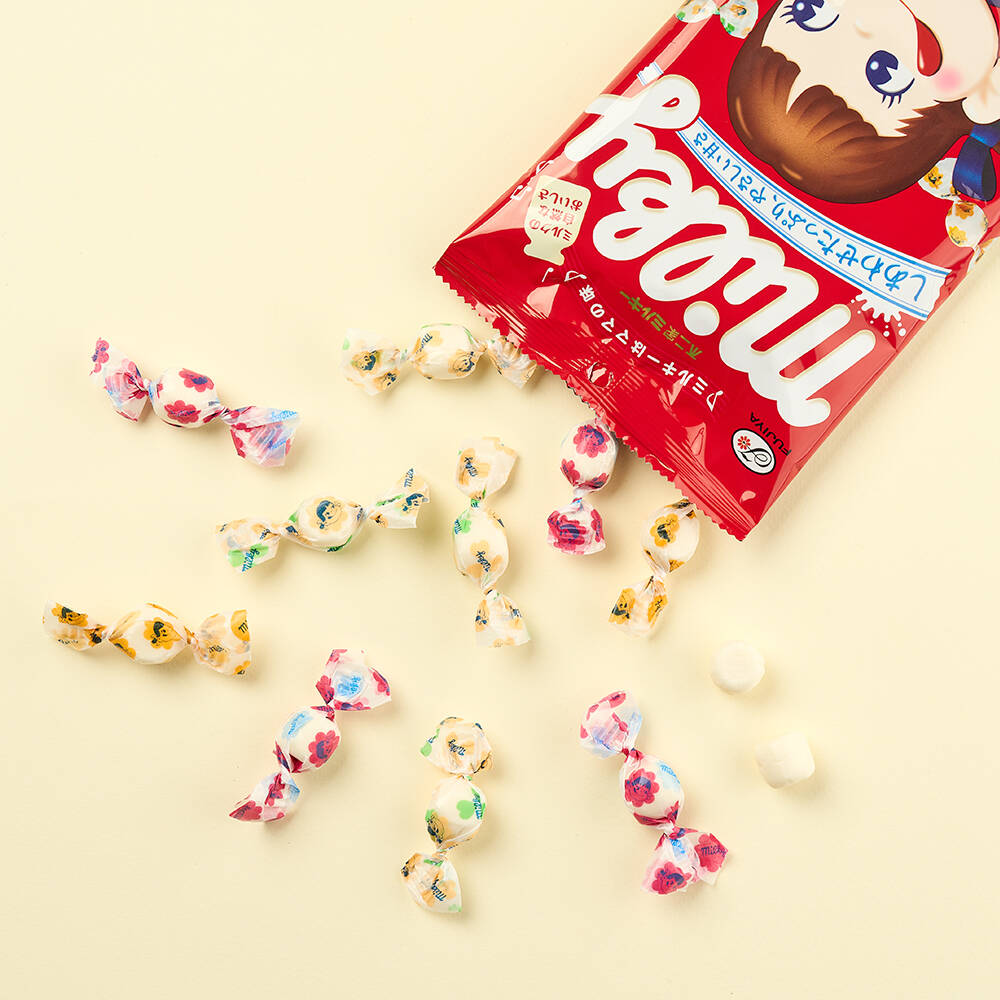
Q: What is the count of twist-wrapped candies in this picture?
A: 10